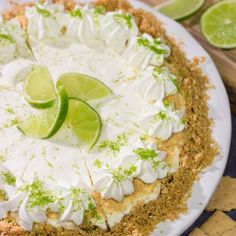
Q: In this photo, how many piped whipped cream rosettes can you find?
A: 12